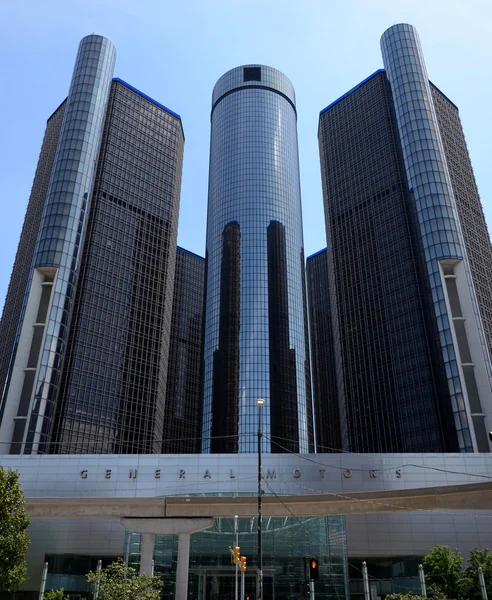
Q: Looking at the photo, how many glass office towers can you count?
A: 5